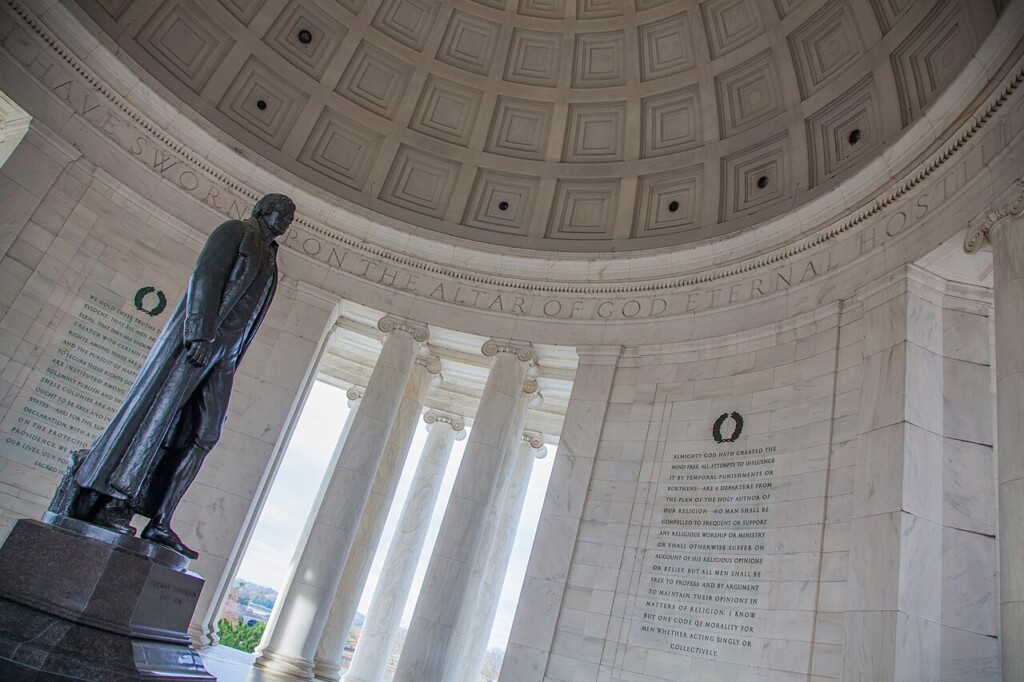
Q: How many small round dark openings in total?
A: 6